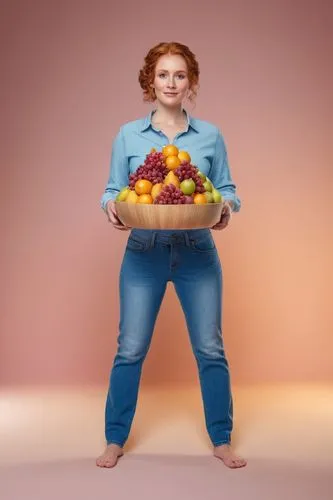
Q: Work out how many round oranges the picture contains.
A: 6